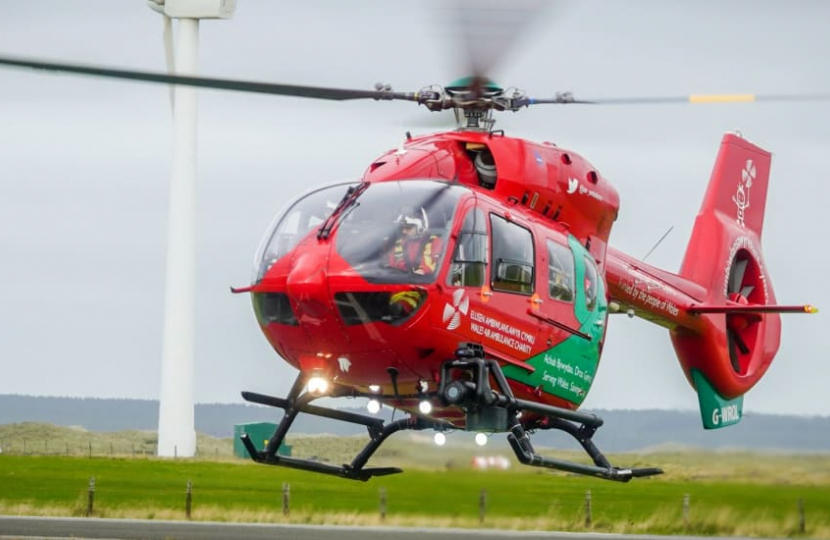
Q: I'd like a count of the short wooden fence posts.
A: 8